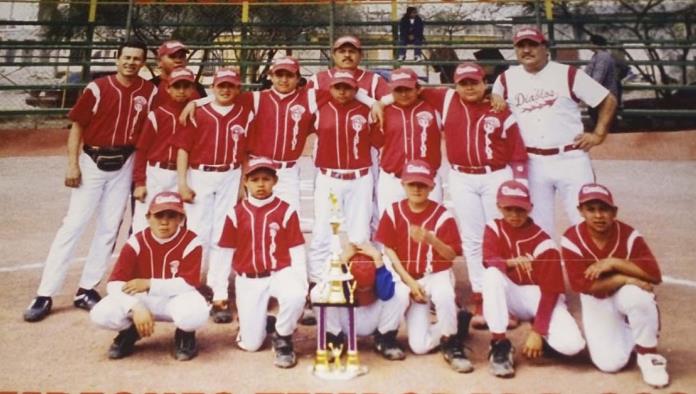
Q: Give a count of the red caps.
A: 14